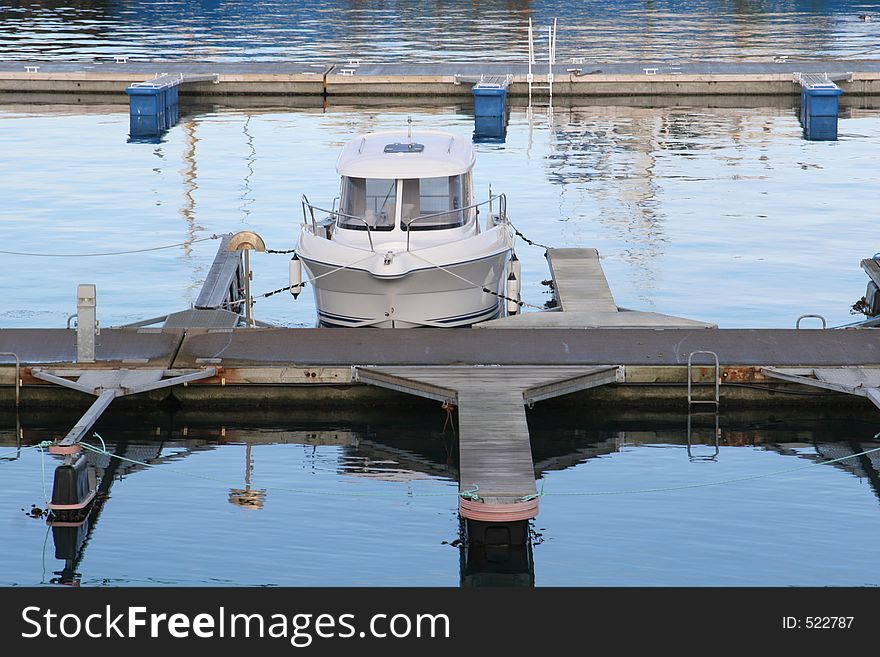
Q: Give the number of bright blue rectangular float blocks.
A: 3